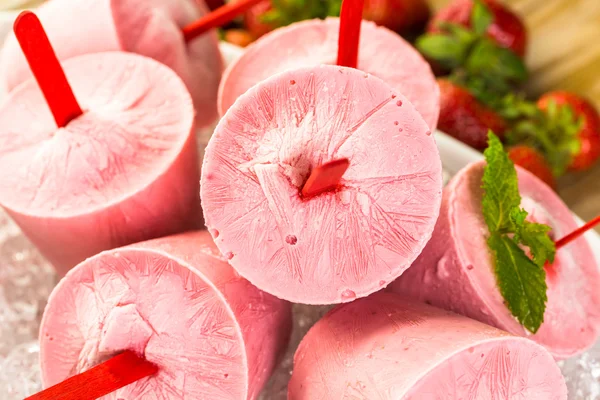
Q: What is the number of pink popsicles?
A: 7